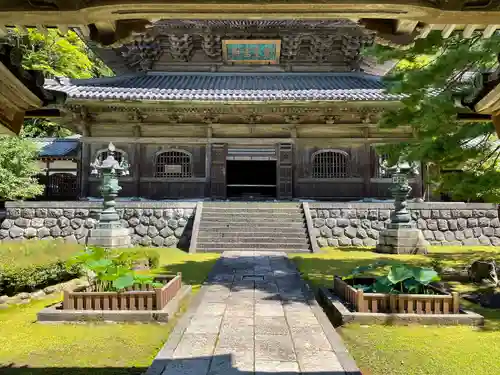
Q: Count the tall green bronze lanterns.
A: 2